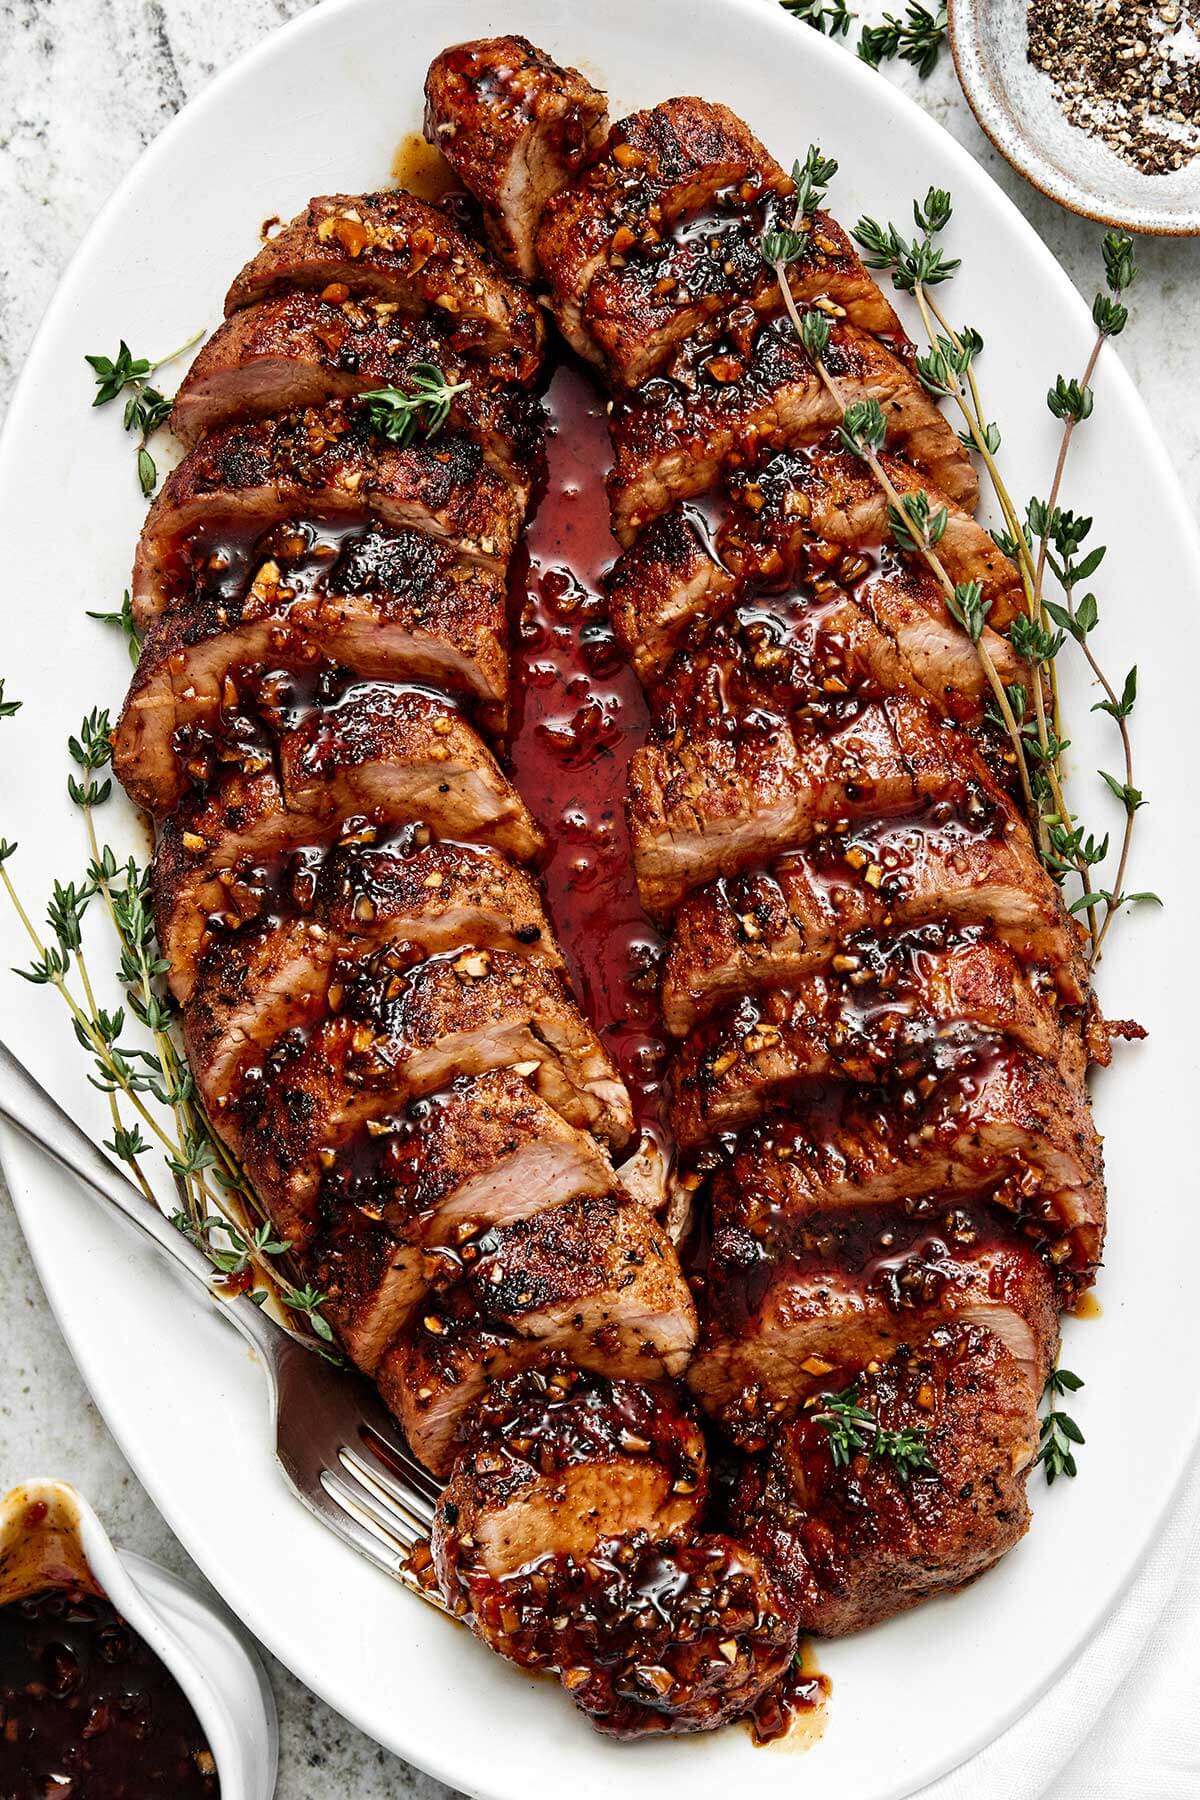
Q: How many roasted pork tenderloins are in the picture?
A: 2